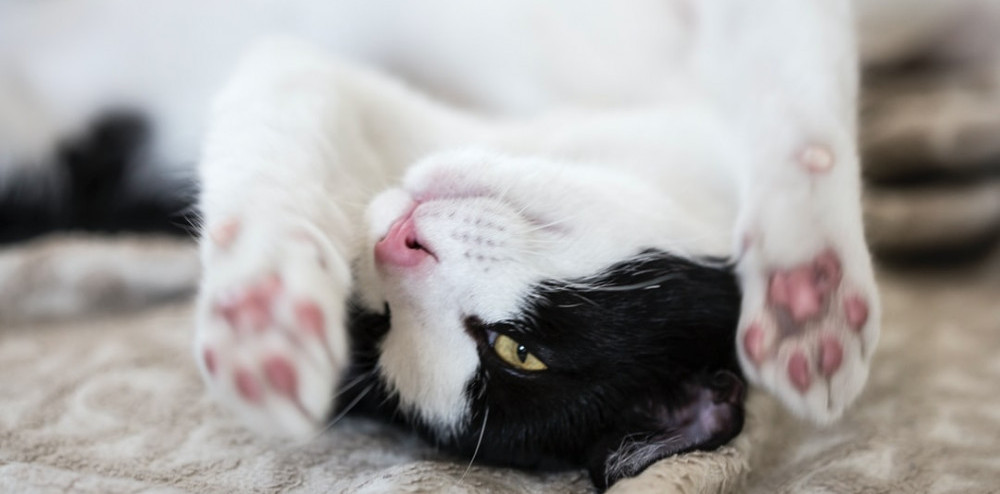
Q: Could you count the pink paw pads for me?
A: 12